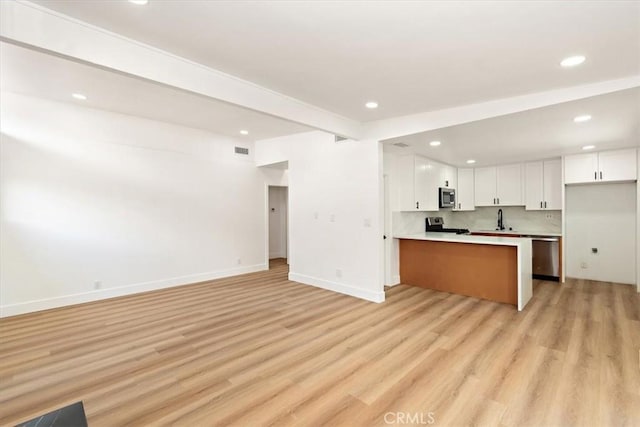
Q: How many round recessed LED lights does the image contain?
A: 9